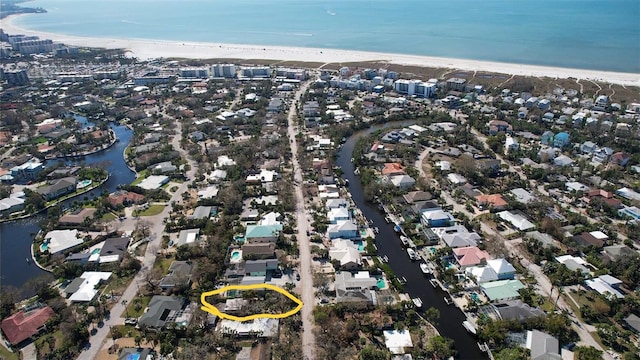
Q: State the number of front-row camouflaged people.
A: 0